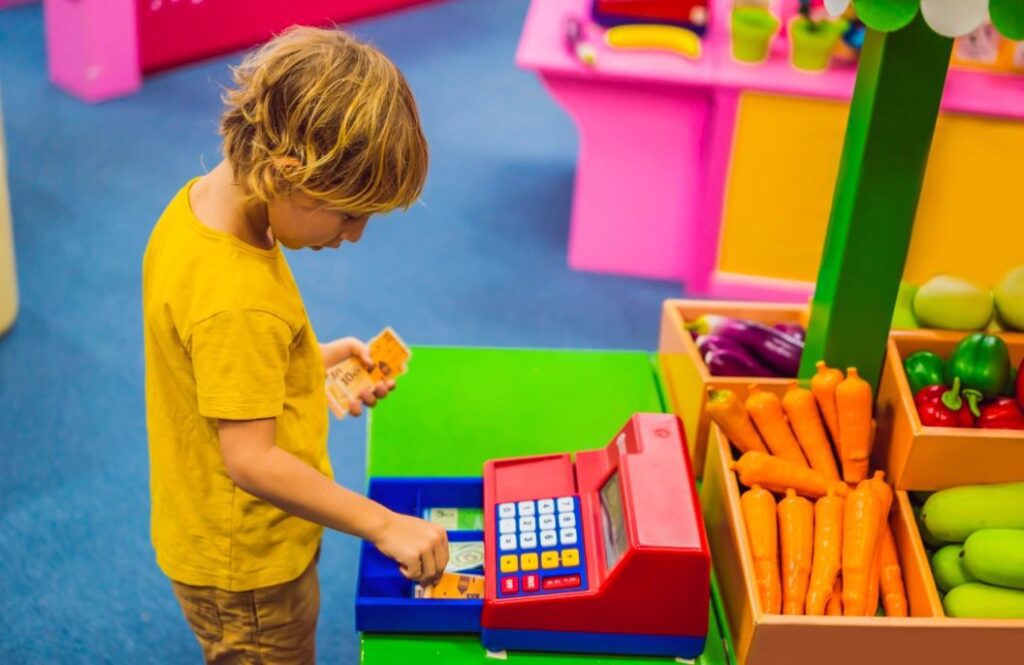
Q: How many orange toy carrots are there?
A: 12